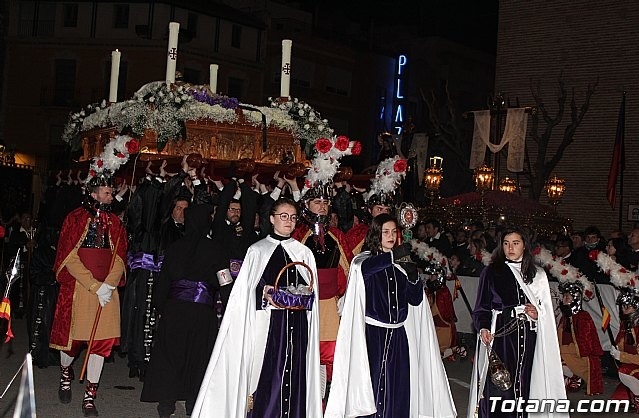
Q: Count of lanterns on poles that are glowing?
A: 4